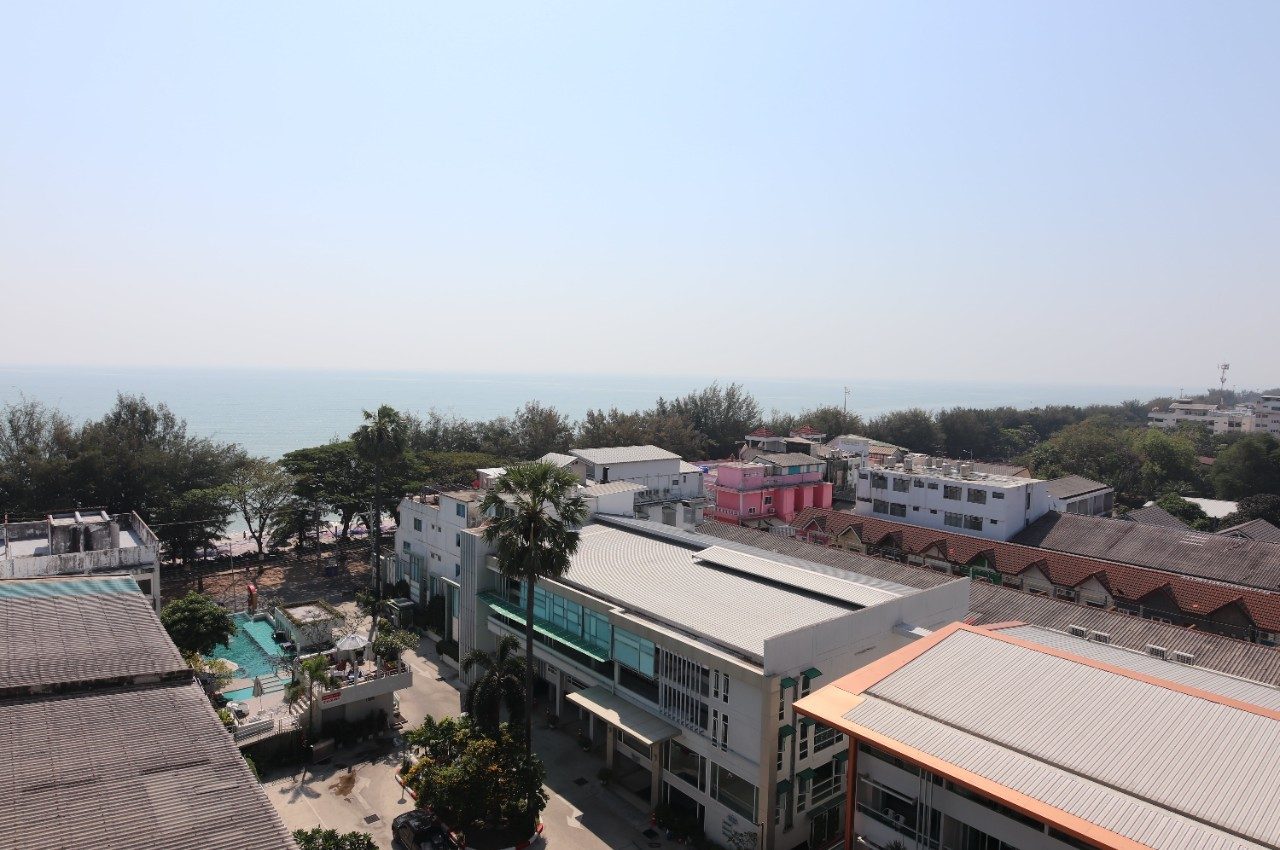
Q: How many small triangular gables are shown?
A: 9